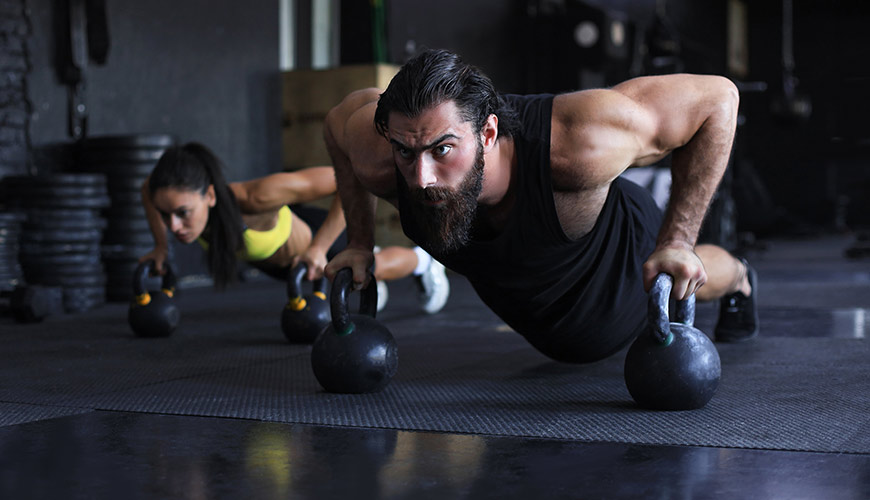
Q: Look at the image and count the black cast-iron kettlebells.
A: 4